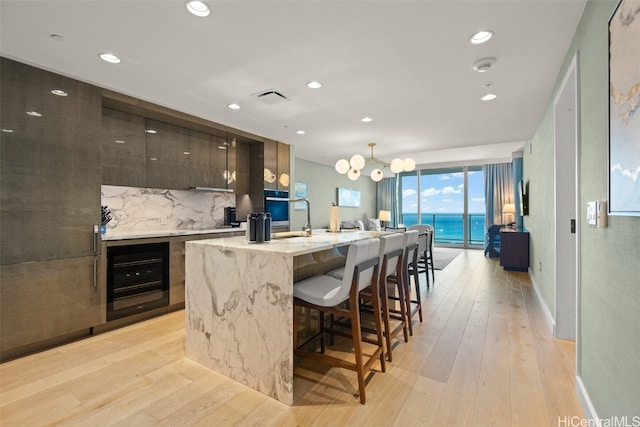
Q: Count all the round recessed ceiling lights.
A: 8